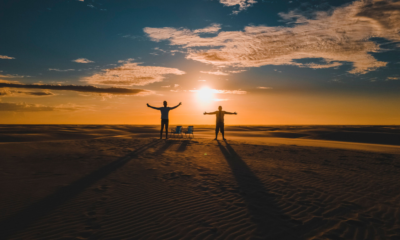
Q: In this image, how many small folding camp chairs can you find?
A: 2